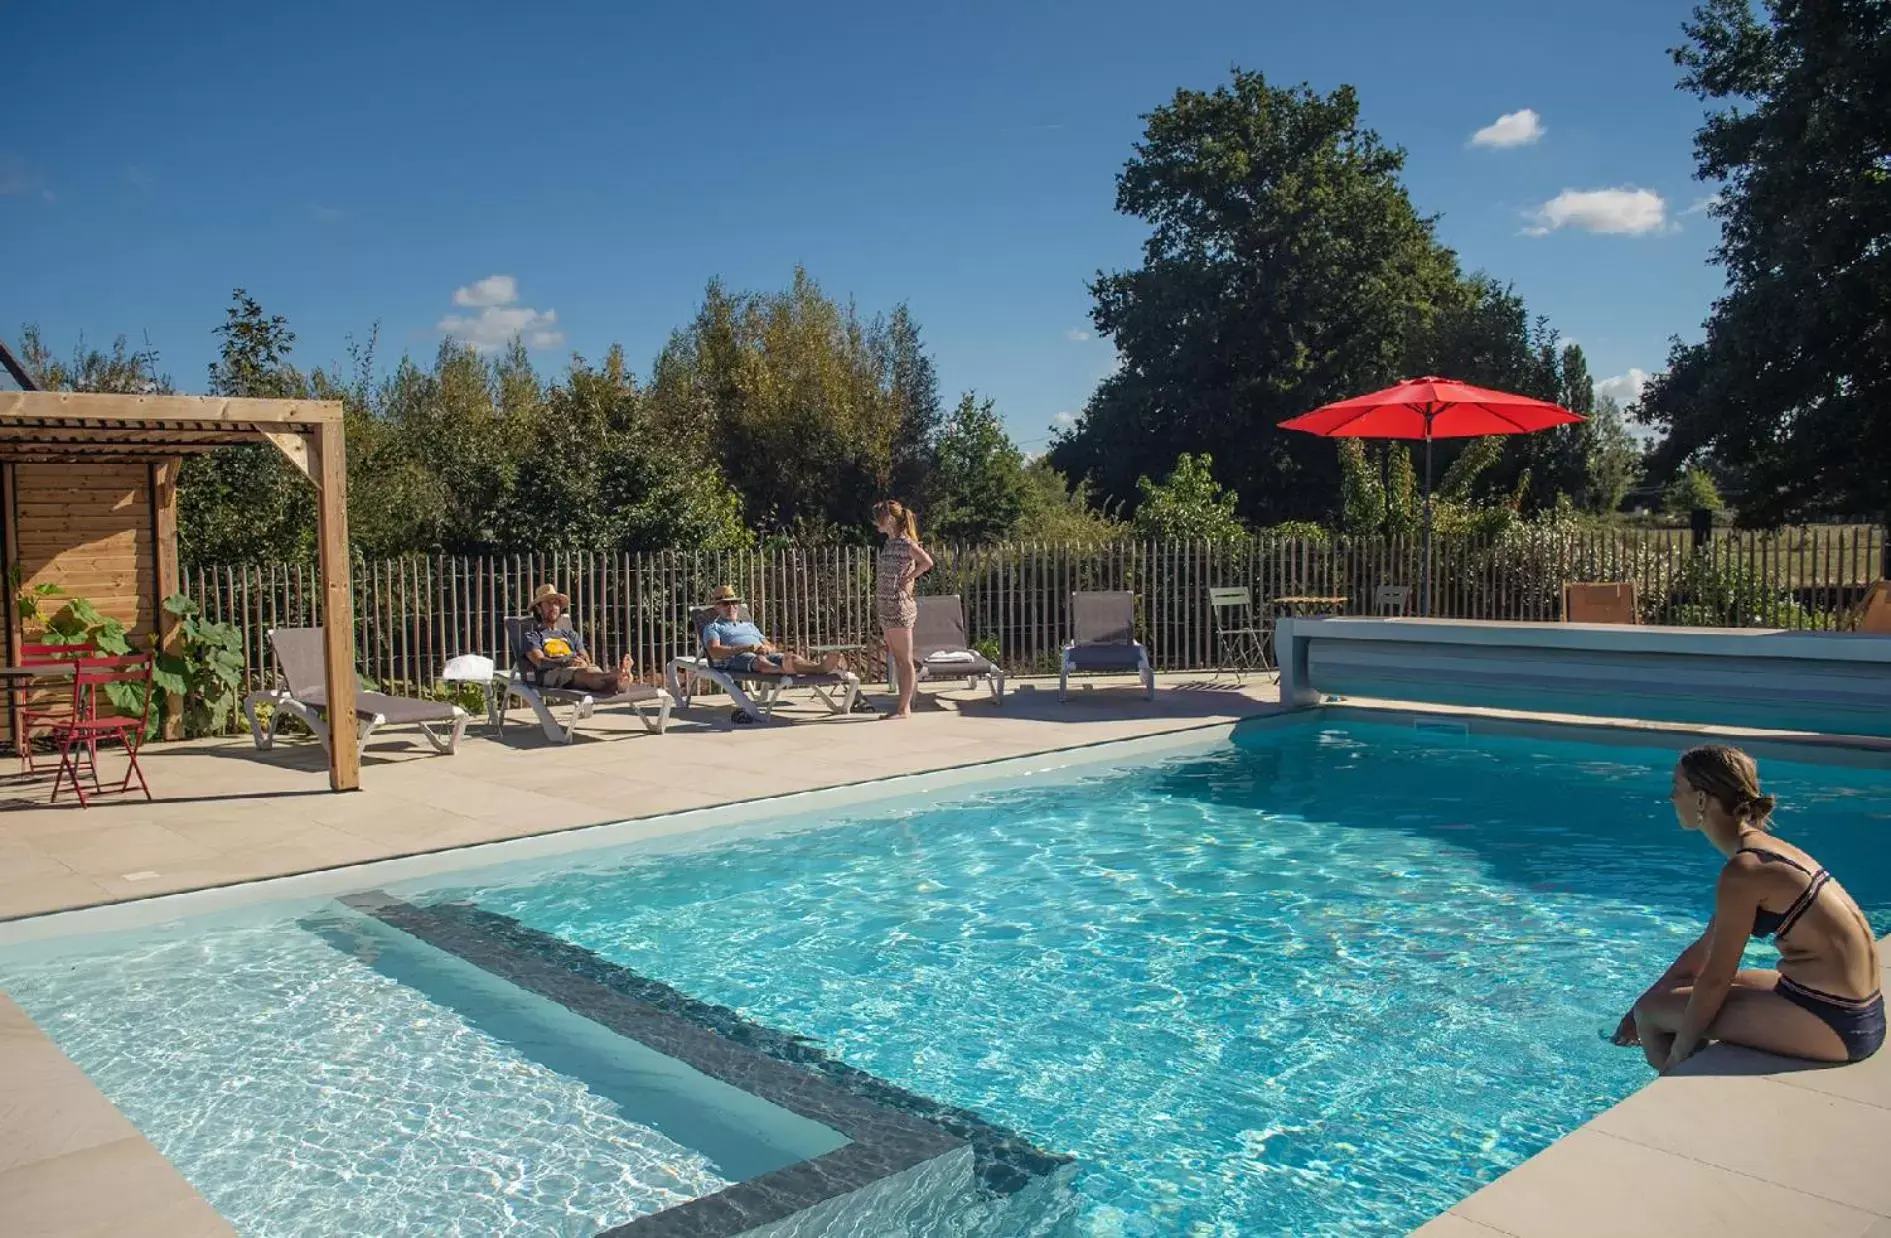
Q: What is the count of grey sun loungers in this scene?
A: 5